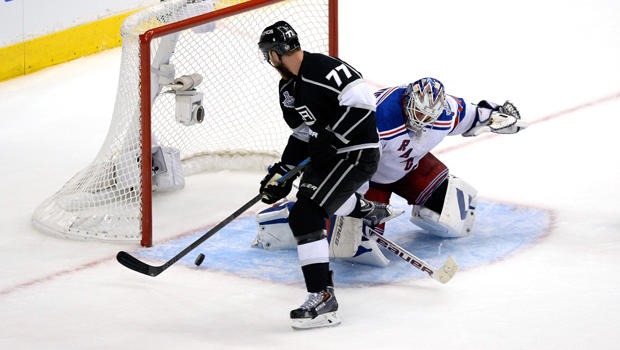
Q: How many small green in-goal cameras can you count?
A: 0